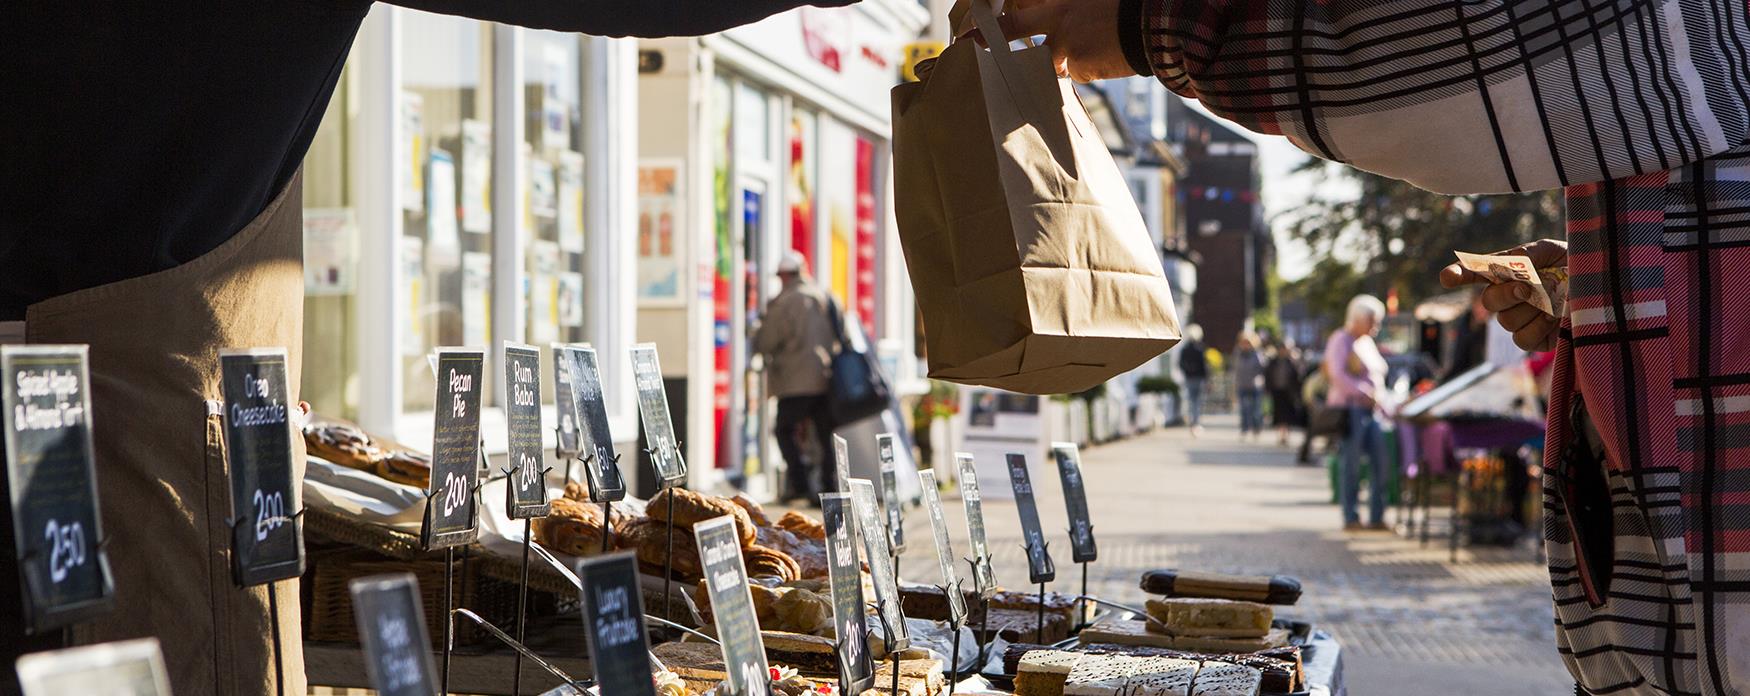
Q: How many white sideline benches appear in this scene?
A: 0